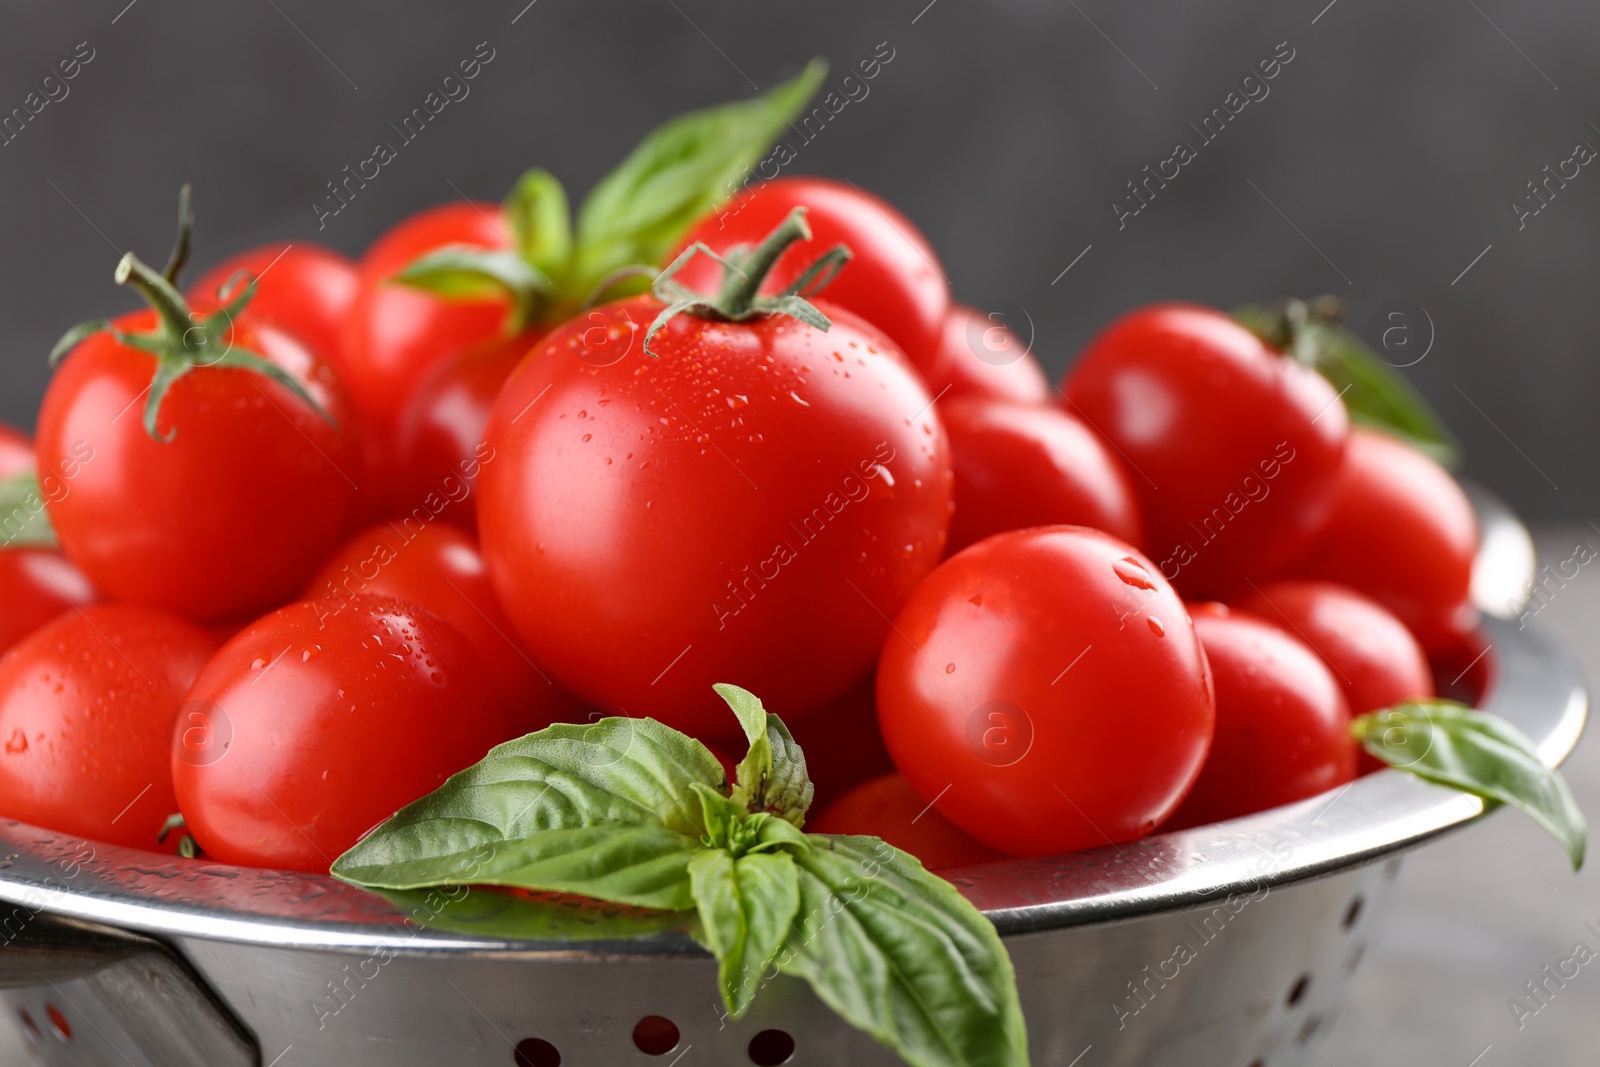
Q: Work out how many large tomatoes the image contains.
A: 1